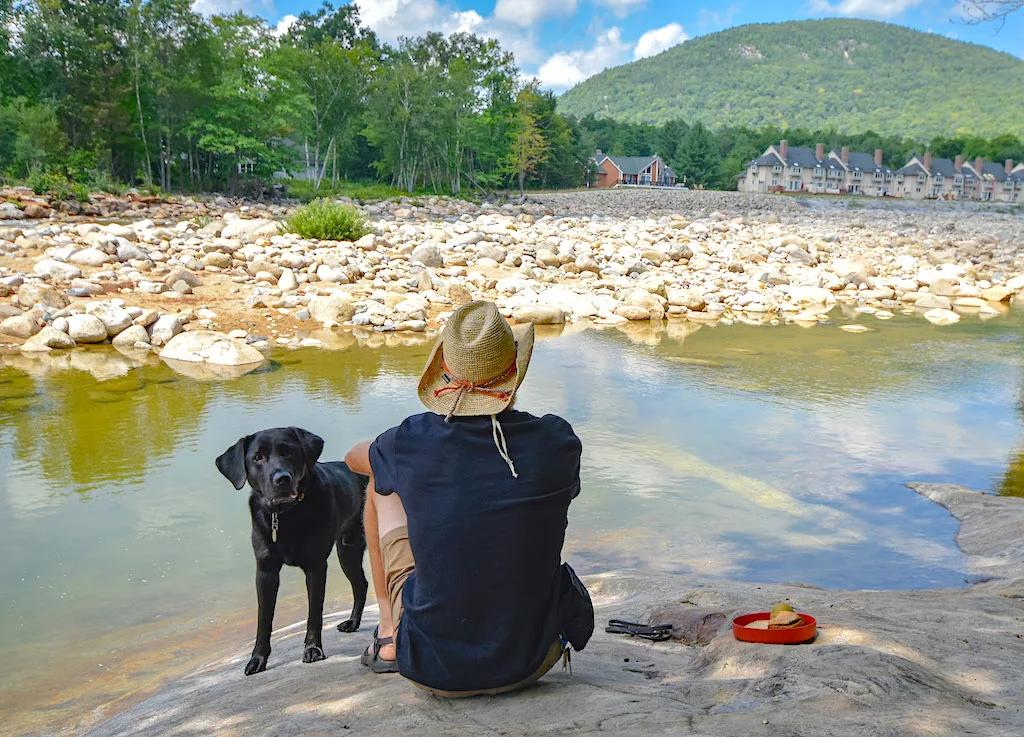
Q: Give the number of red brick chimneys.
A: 8